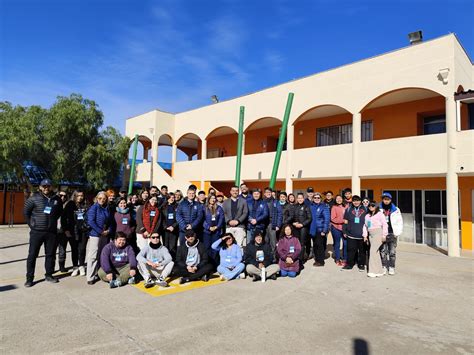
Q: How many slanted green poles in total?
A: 3